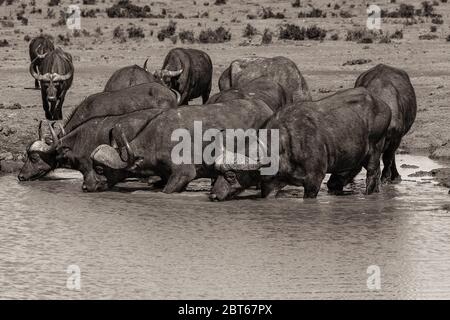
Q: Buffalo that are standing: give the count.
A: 11